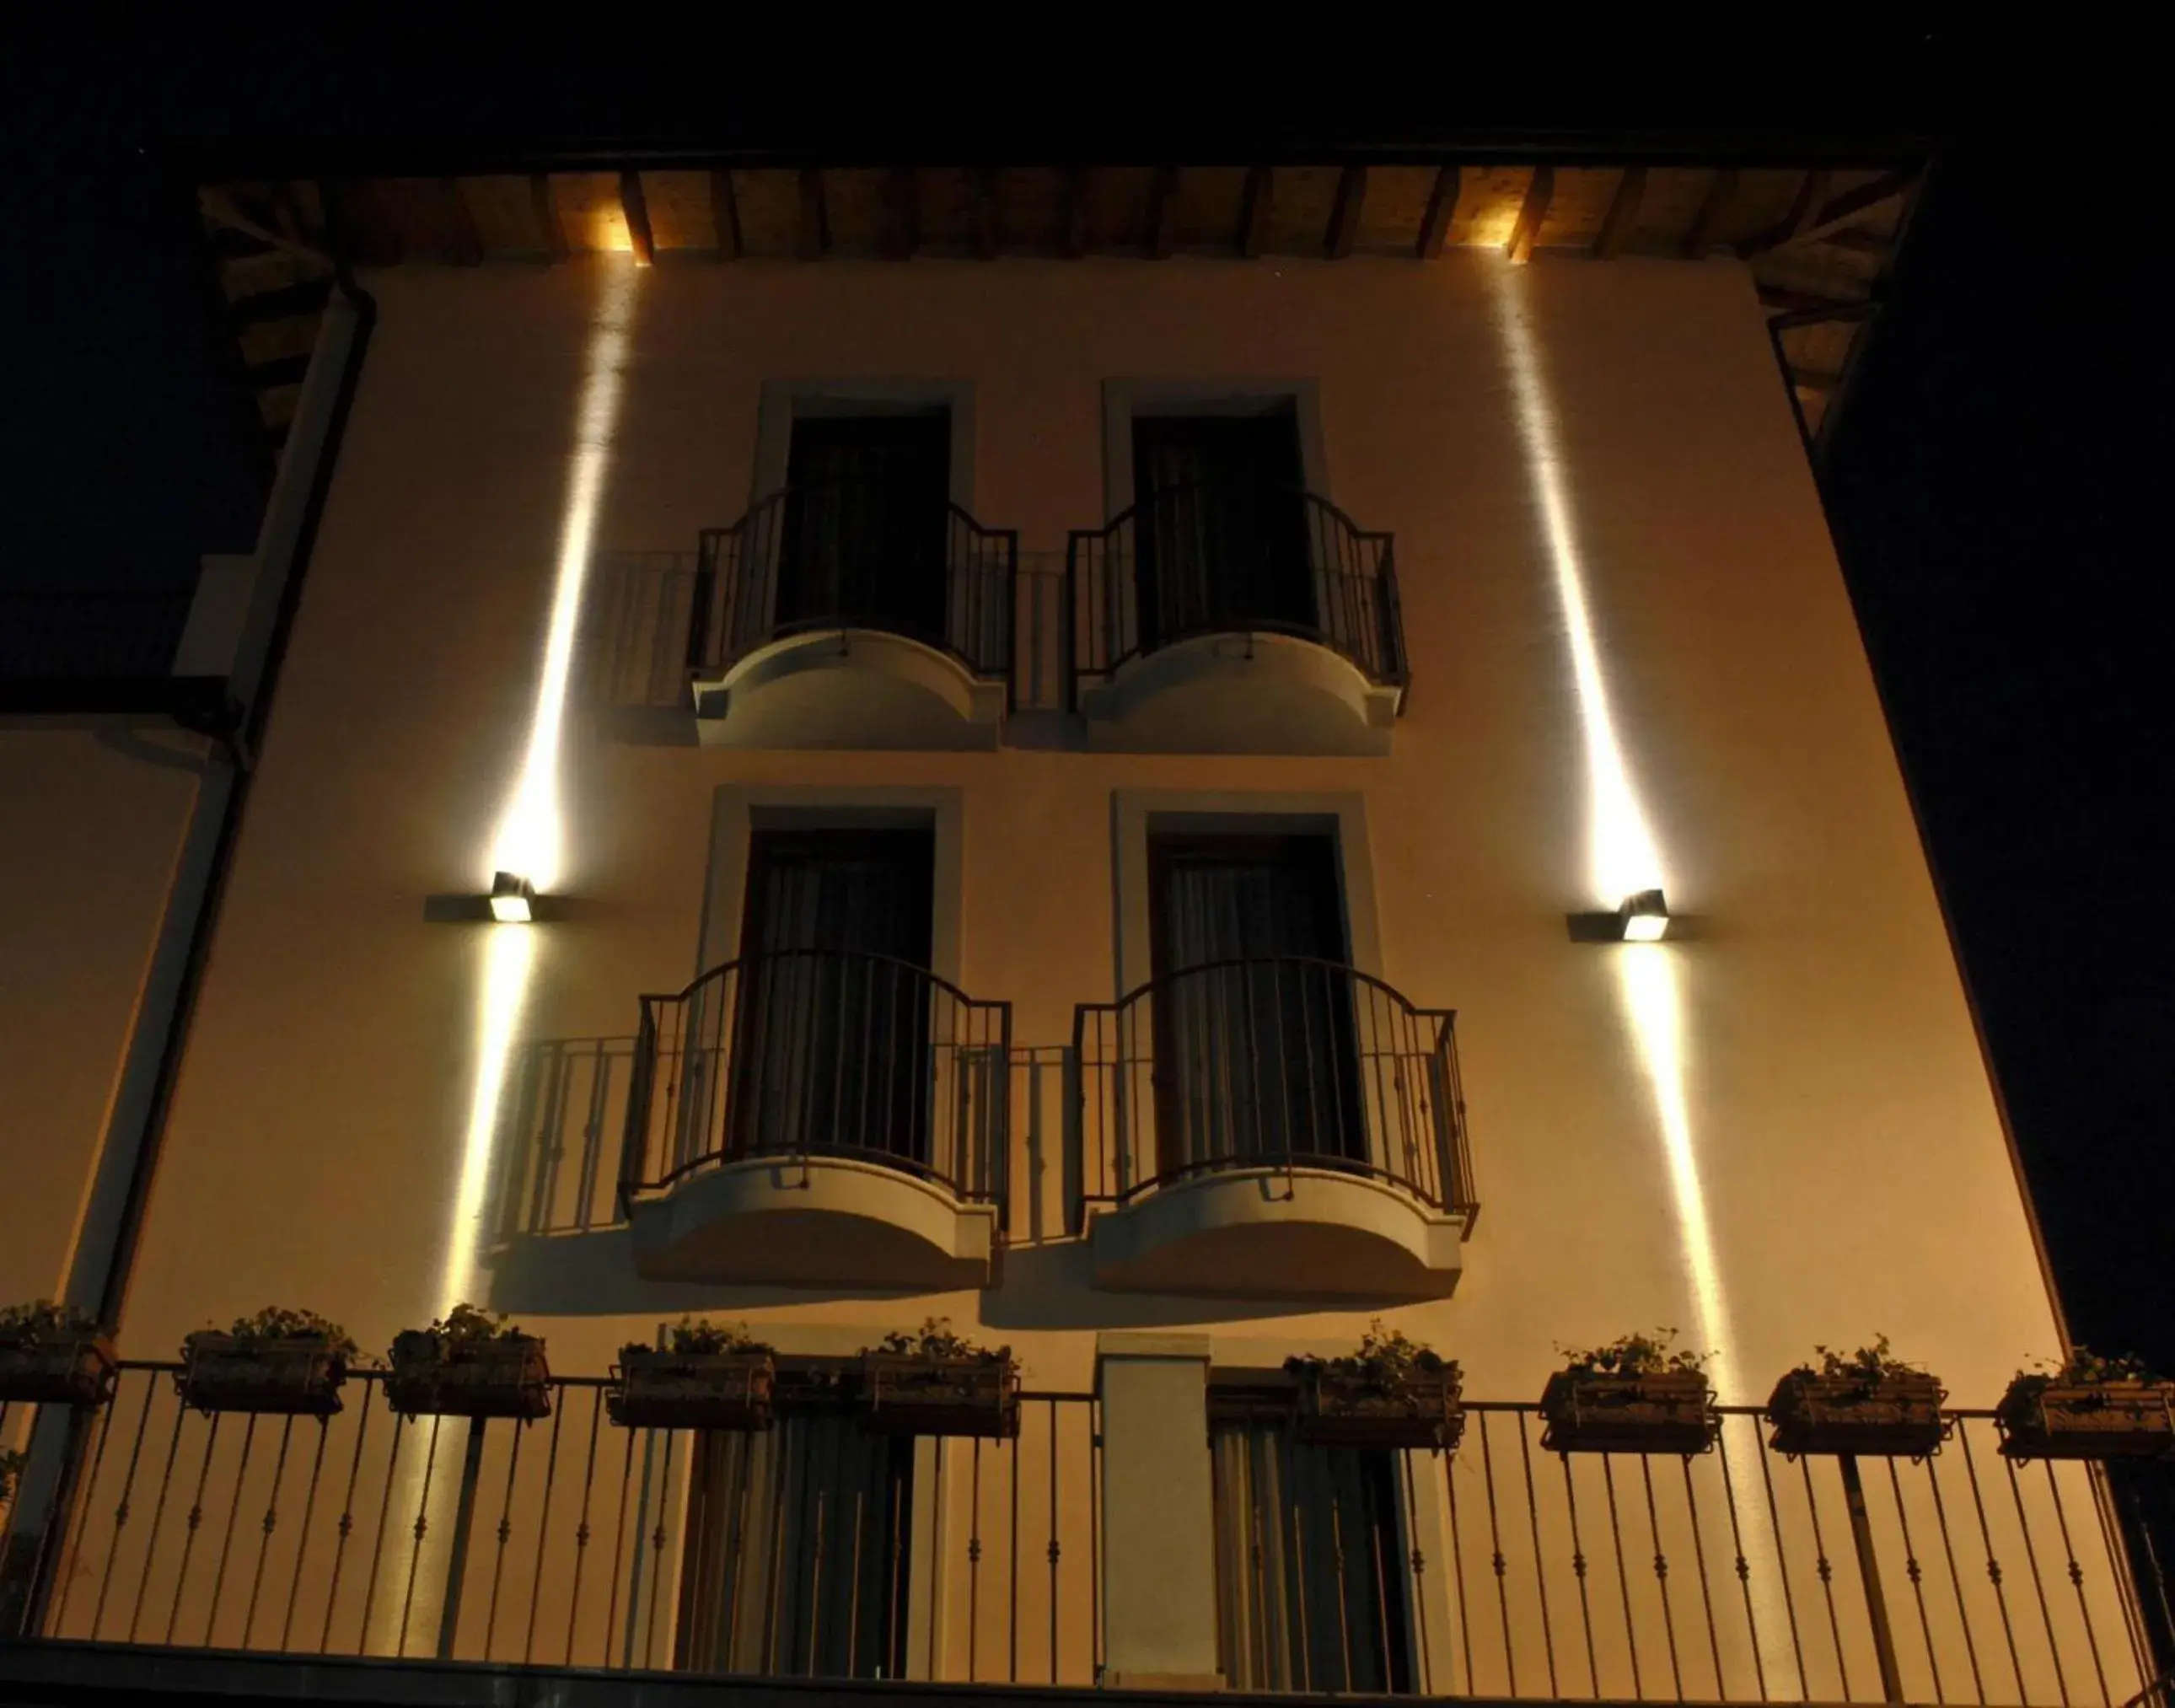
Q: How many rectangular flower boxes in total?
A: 9